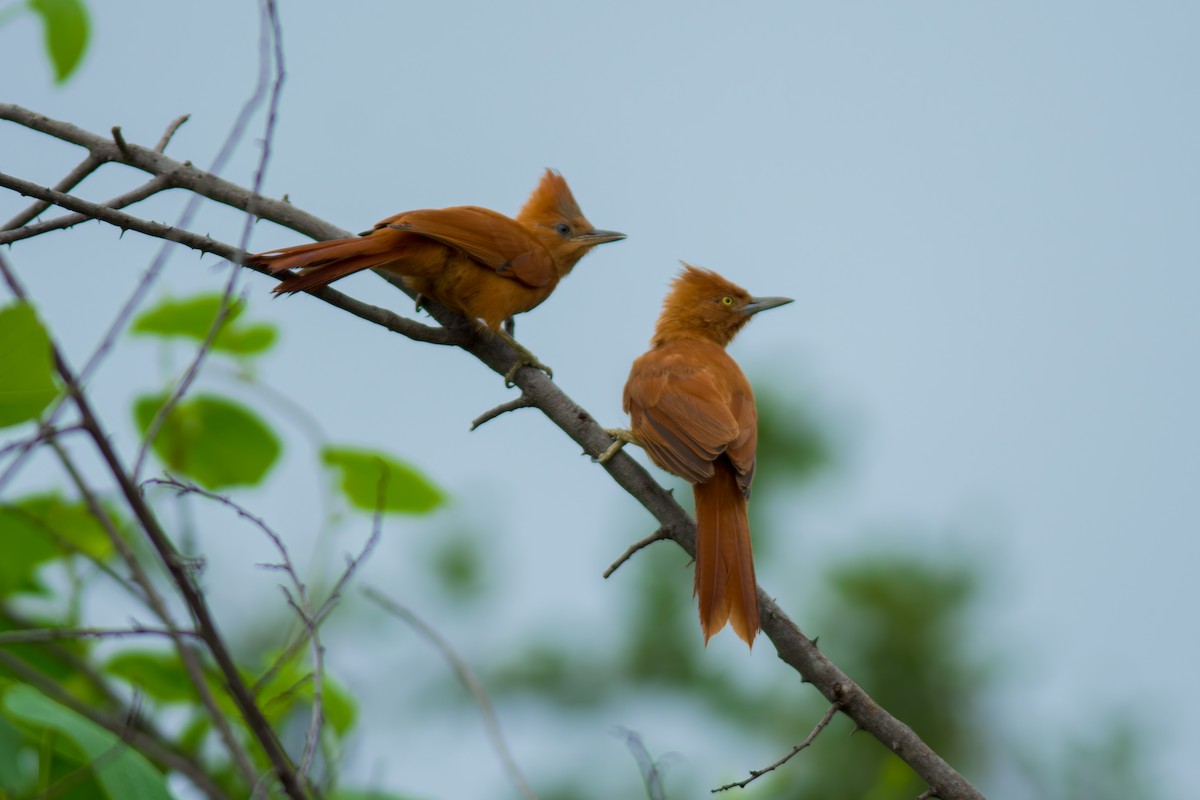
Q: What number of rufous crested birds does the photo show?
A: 2